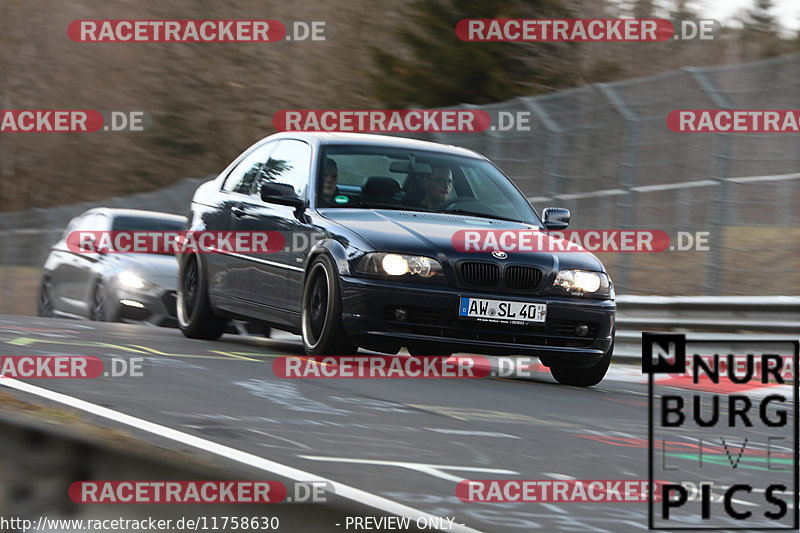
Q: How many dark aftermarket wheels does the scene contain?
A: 2